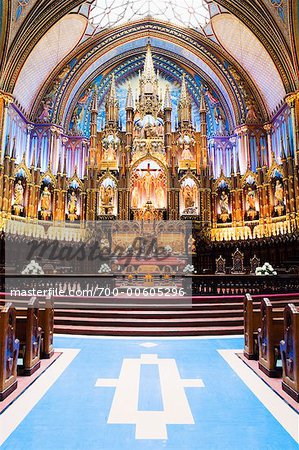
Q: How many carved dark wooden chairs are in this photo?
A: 3